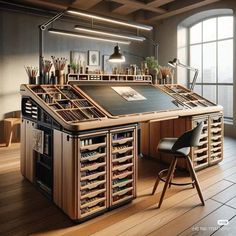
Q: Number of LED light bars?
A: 3